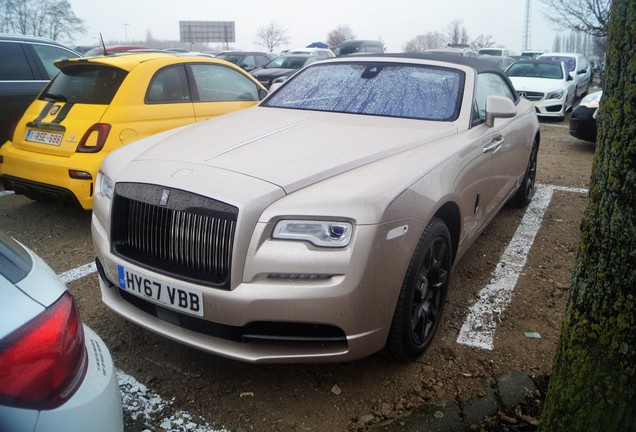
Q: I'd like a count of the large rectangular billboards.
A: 1